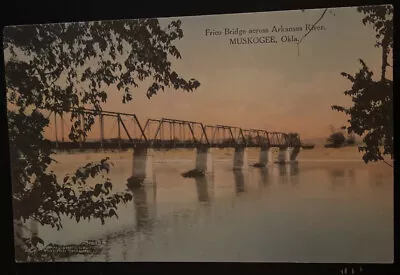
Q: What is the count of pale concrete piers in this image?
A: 6